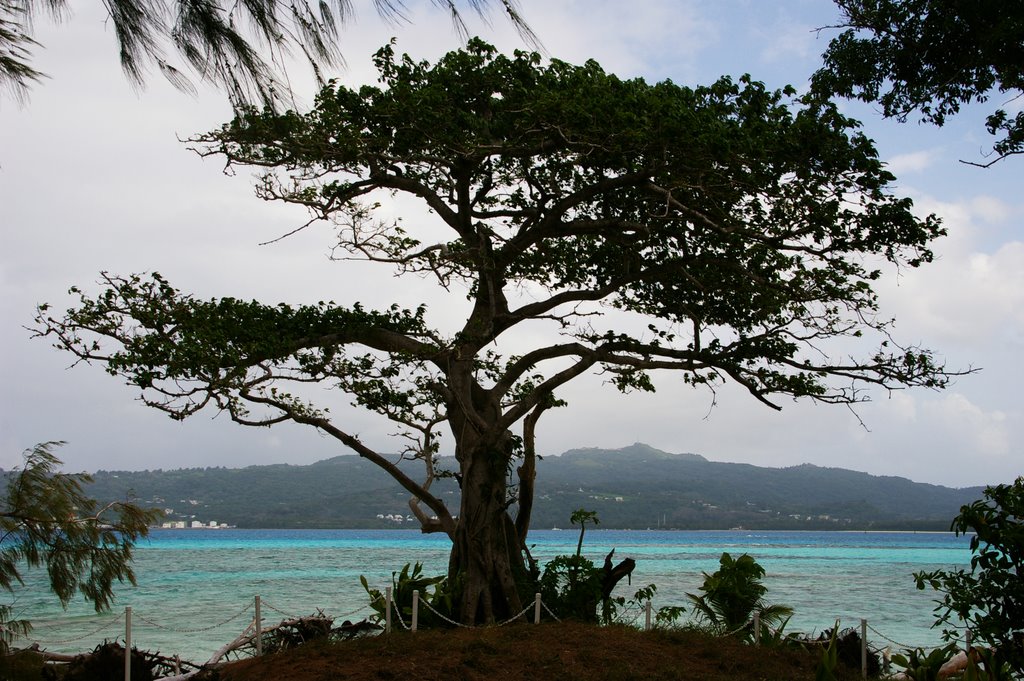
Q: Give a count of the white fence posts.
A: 9